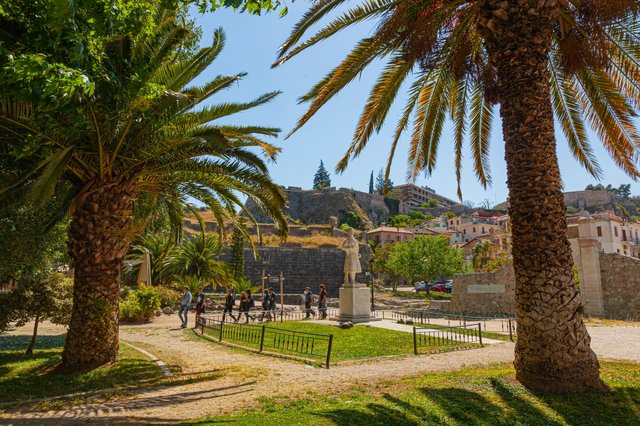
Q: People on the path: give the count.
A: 9